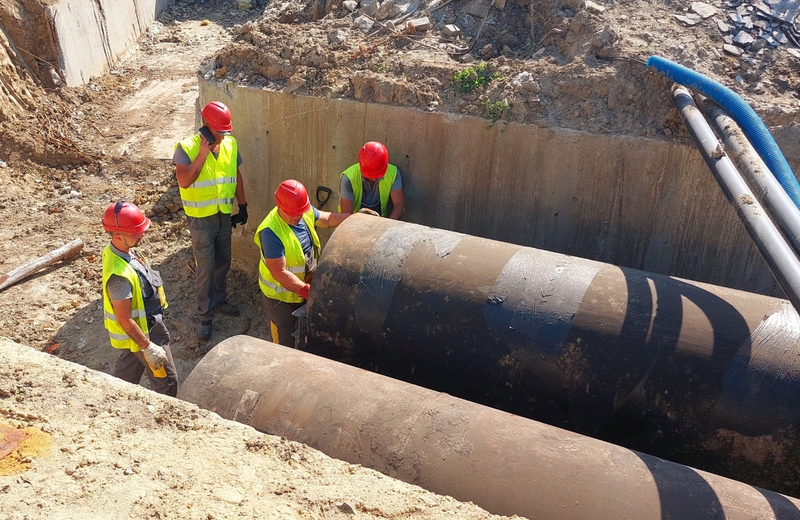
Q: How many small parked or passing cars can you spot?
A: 0